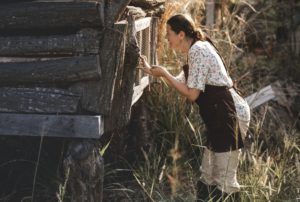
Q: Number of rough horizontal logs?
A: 4